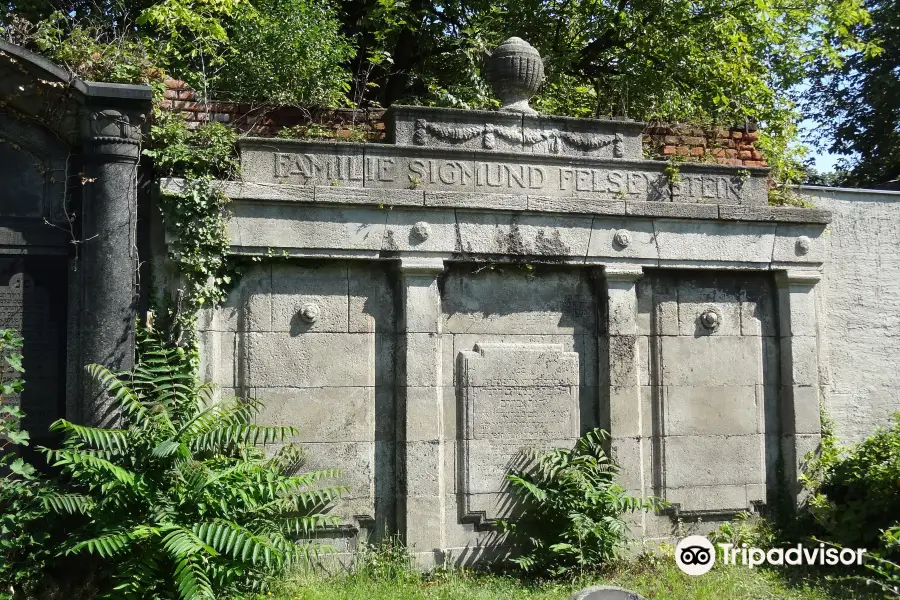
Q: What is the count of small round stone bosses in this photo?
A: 5